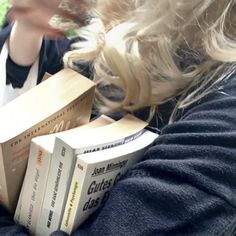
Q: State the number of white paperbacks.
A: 3